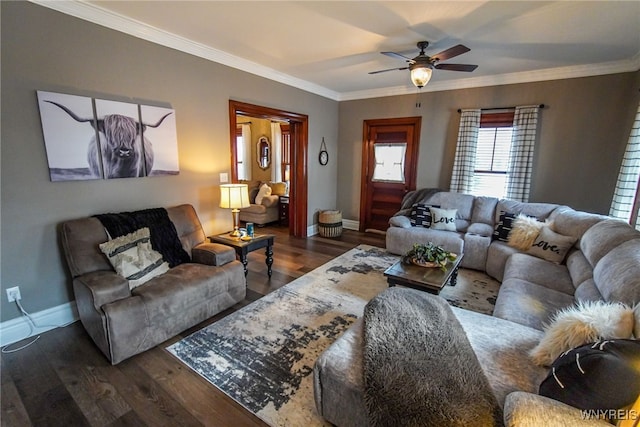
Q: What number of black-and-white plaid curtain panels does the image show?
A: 3